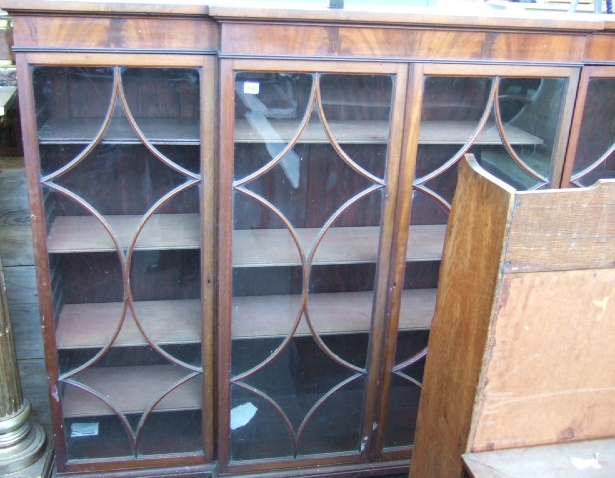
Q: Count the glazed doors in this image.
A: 4